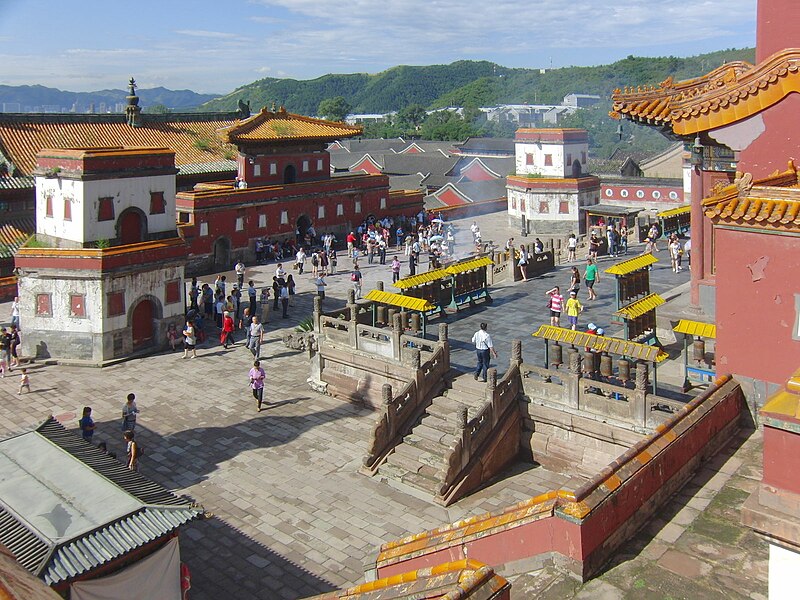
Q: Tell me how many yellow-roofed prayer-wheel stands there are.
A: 8